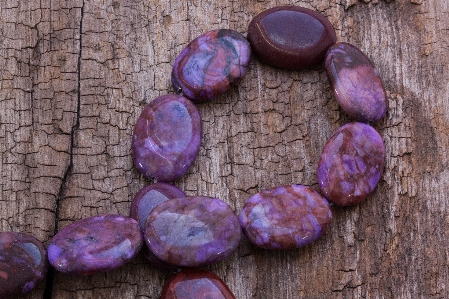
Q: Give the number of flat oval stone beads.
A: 11